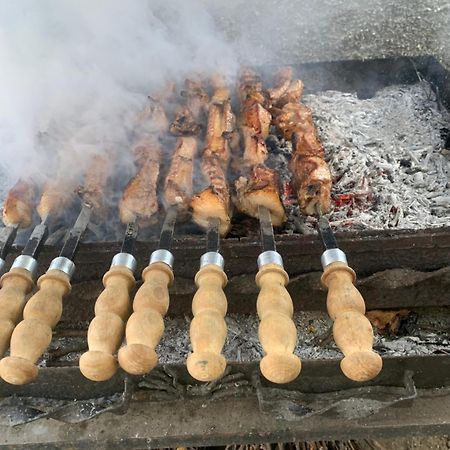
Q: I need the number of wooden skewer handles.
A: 7